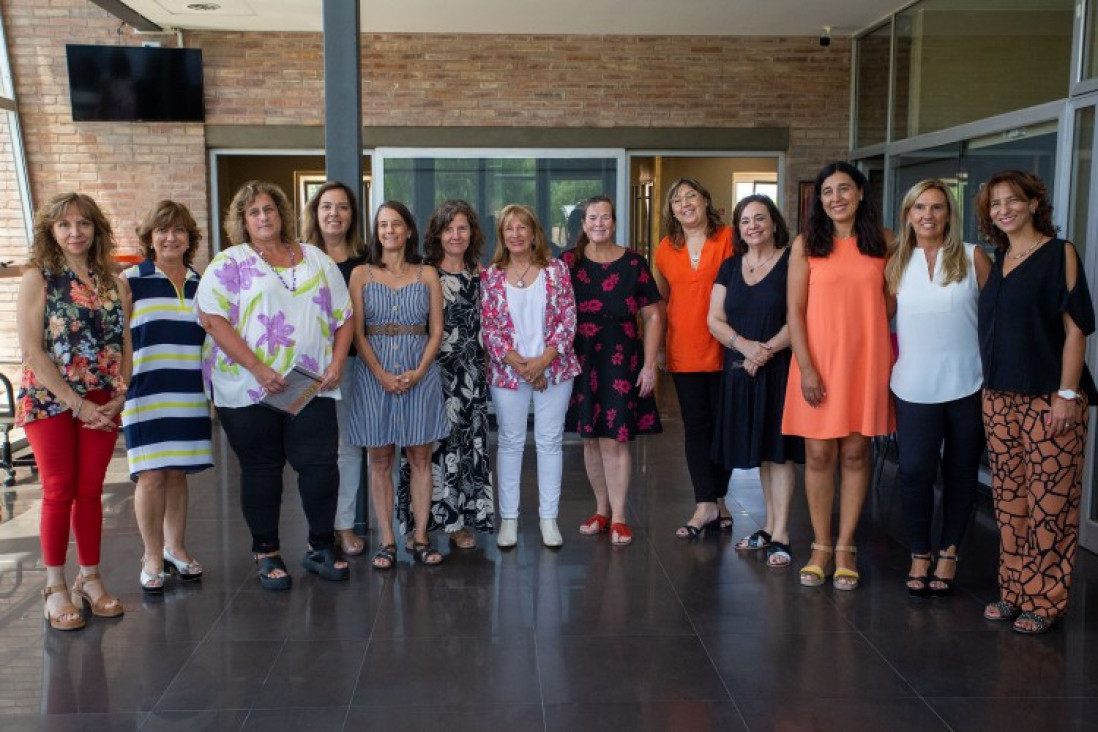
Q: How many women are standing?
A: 13